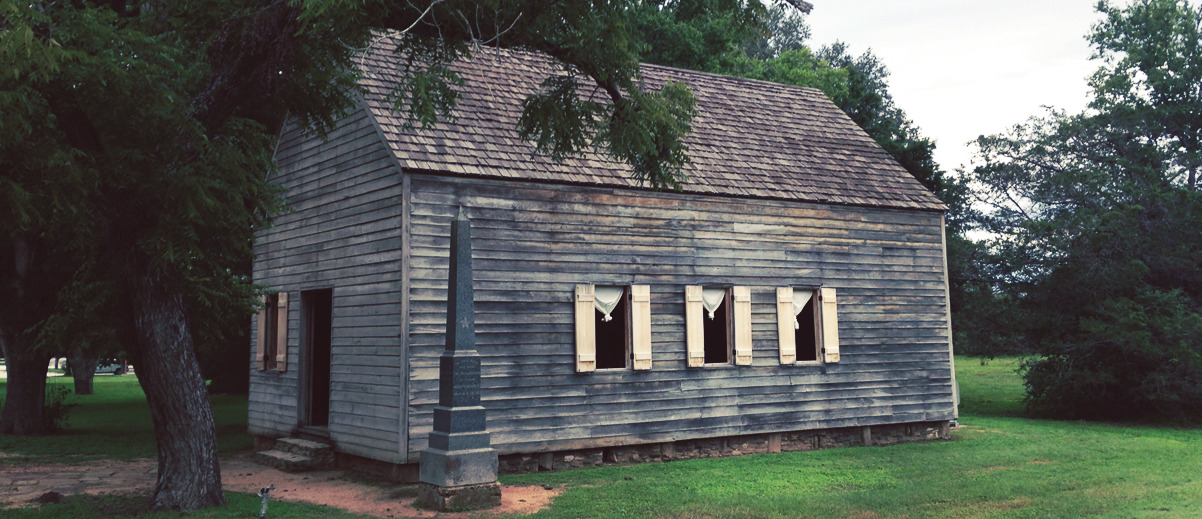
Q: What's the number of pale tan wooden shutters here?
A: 8